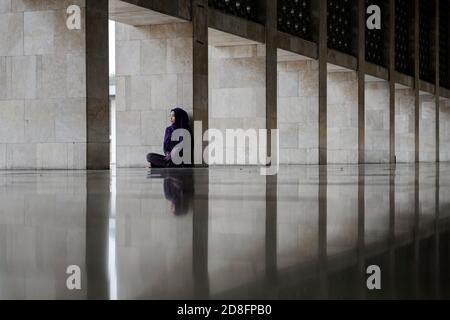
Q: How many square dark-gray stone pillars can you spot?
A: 8